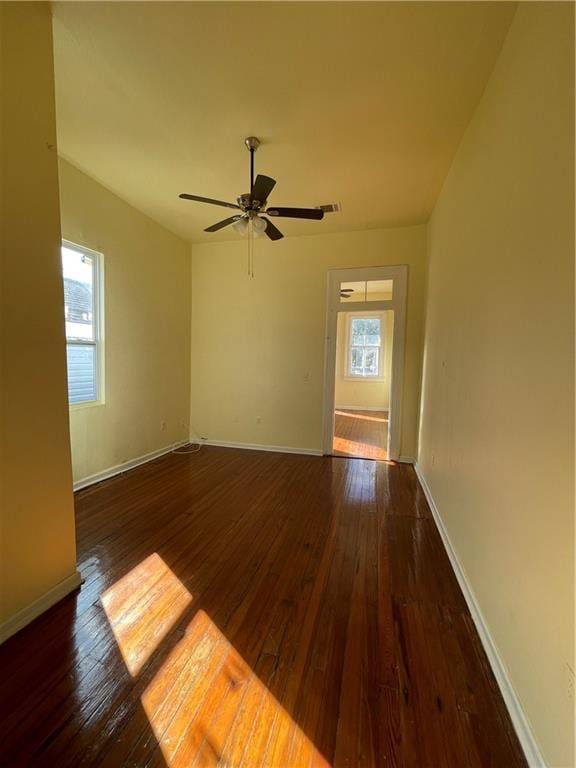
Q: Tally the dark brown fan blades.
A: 5